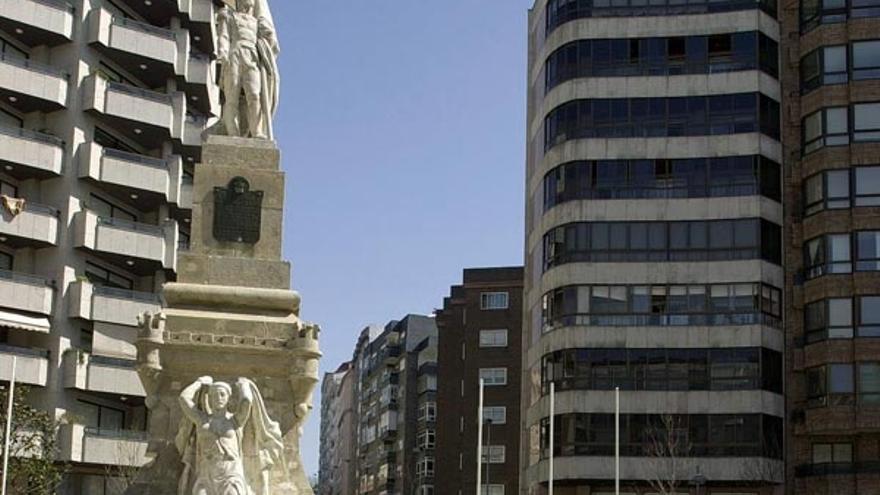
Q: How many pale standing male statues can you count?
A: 1